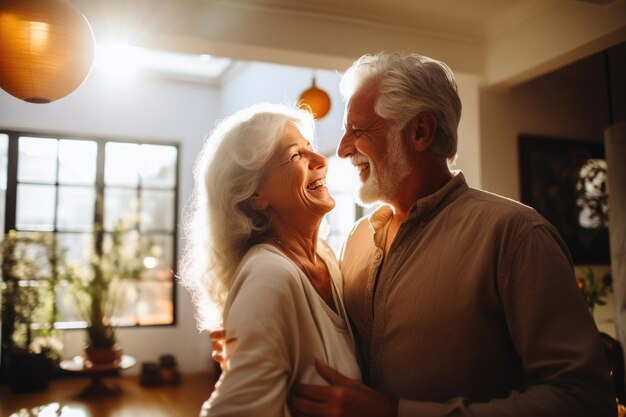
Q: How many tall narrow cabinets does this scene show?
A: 0